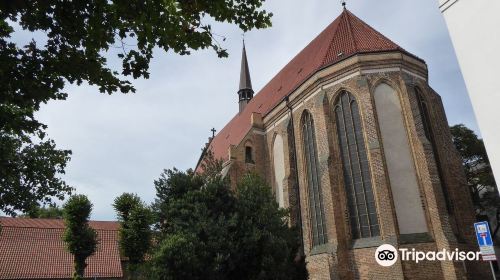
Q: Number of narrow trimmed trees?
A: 2